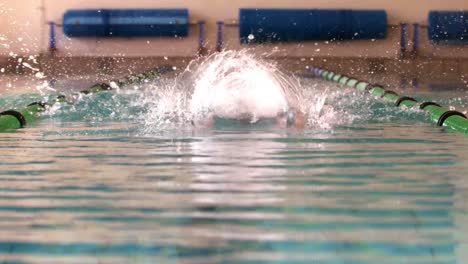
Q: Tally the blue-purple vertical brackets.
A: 5